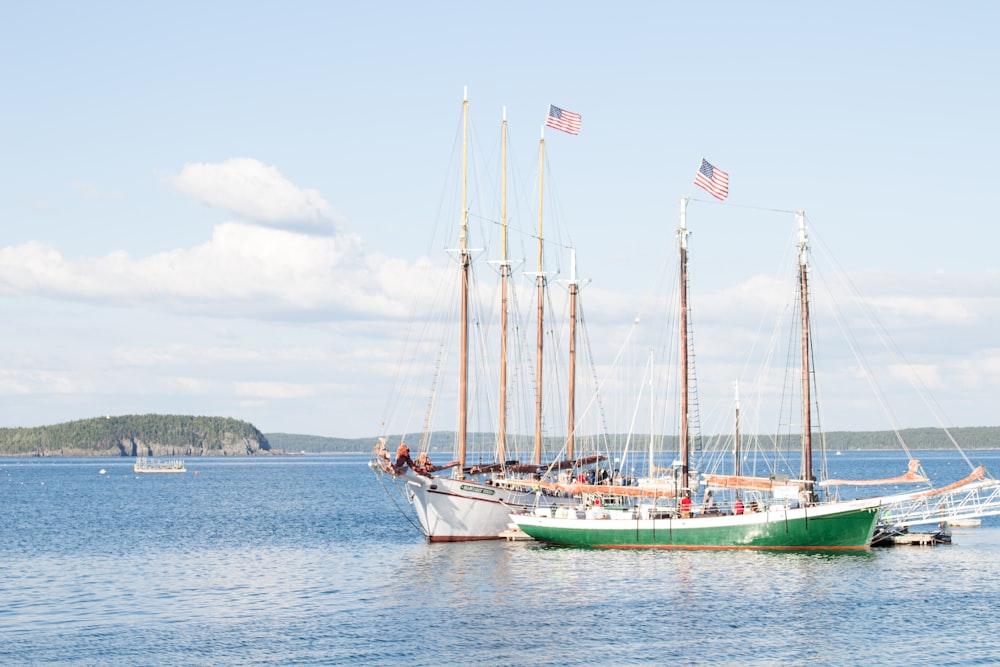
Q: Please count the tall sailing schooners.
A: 2